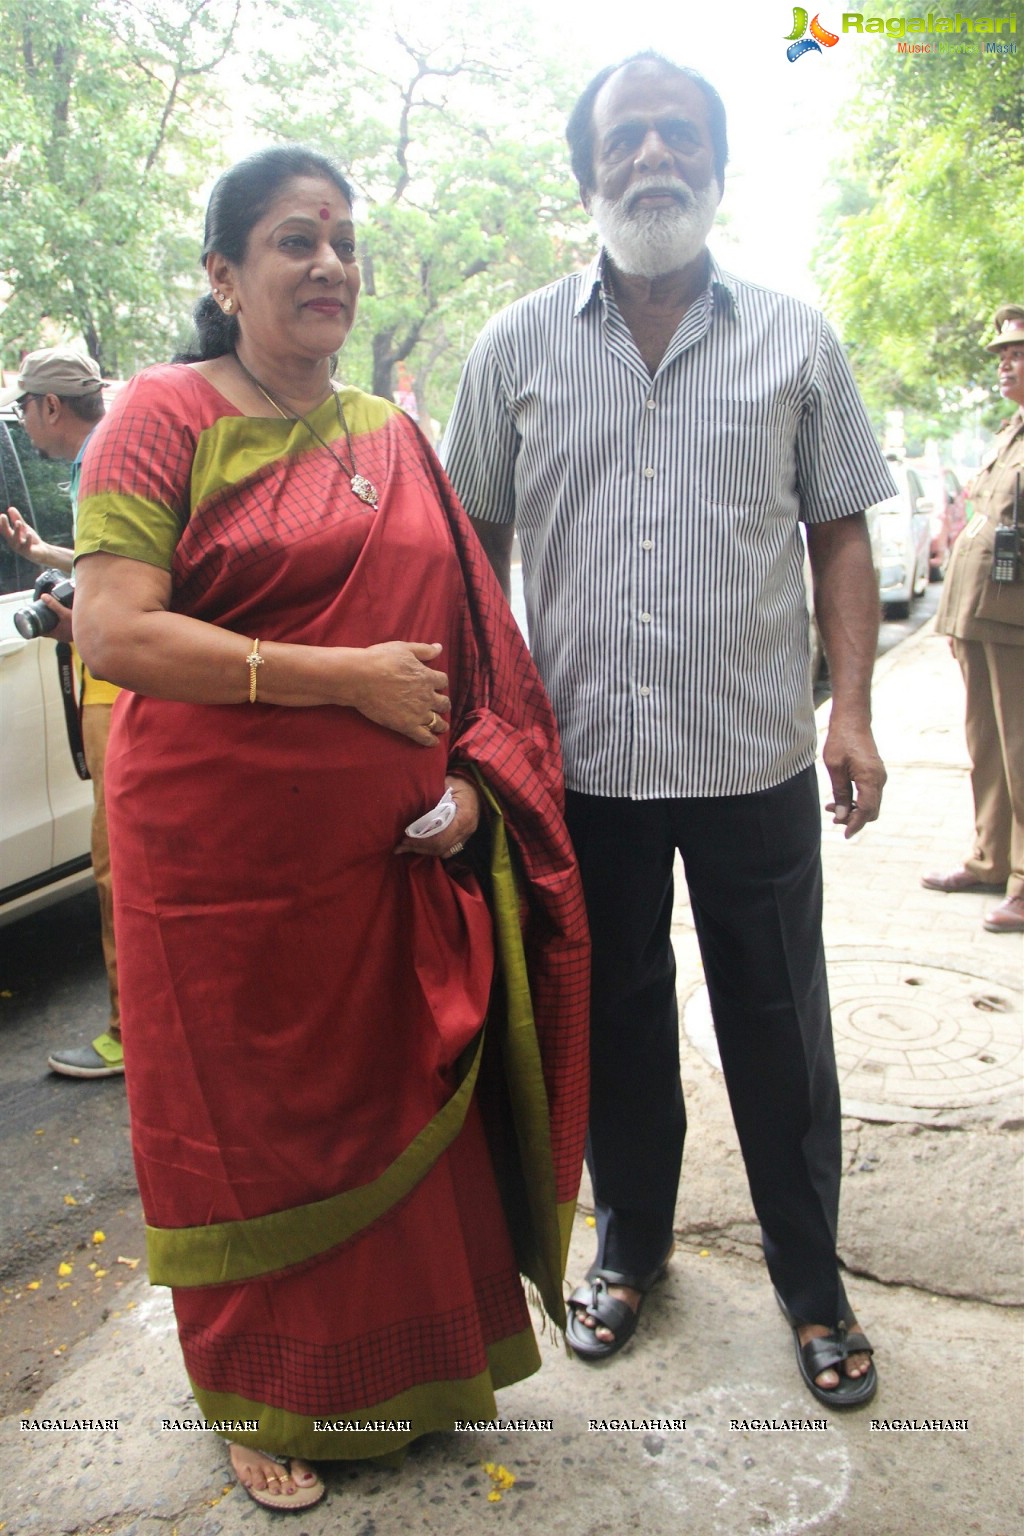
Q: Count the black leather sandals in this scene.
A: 2